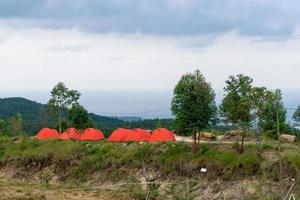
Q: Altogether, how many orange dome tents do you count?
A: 6